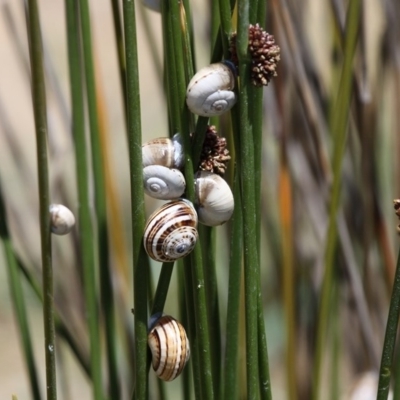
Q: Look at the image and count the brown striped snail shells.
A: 2